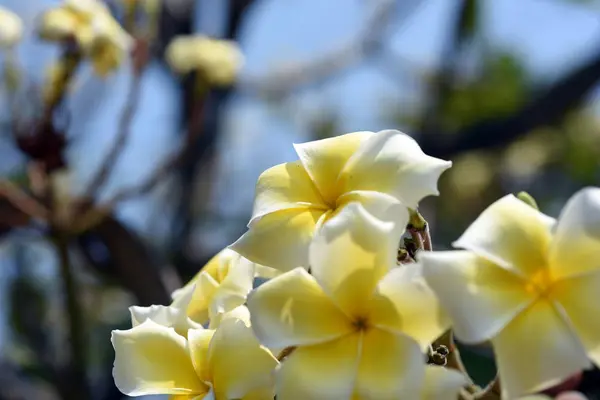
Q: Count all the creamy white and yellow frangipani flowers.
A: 5